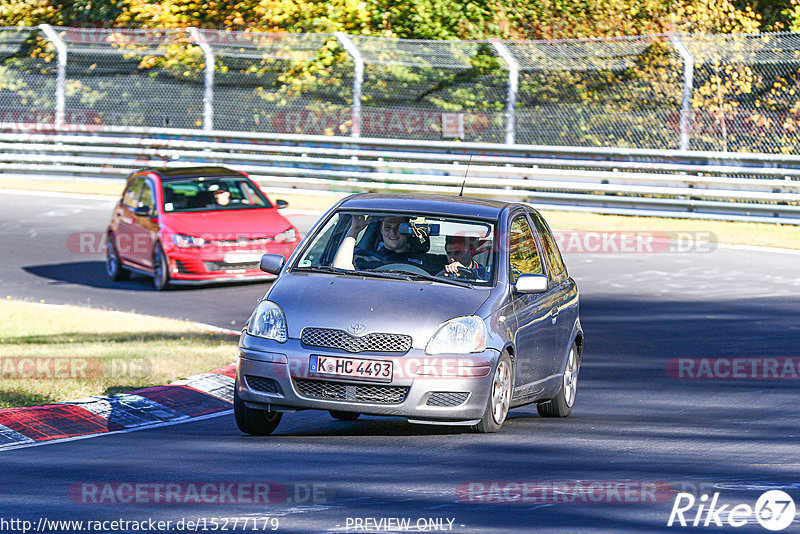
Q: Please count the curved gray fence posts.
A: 5